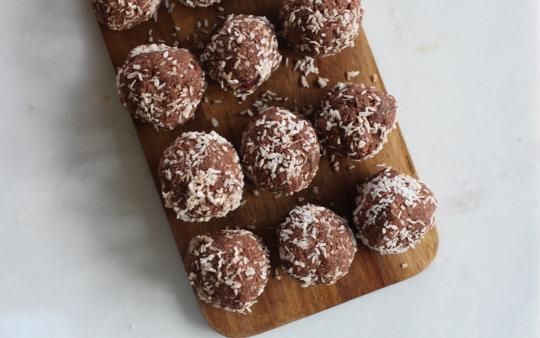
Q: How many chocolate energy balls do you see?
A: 11